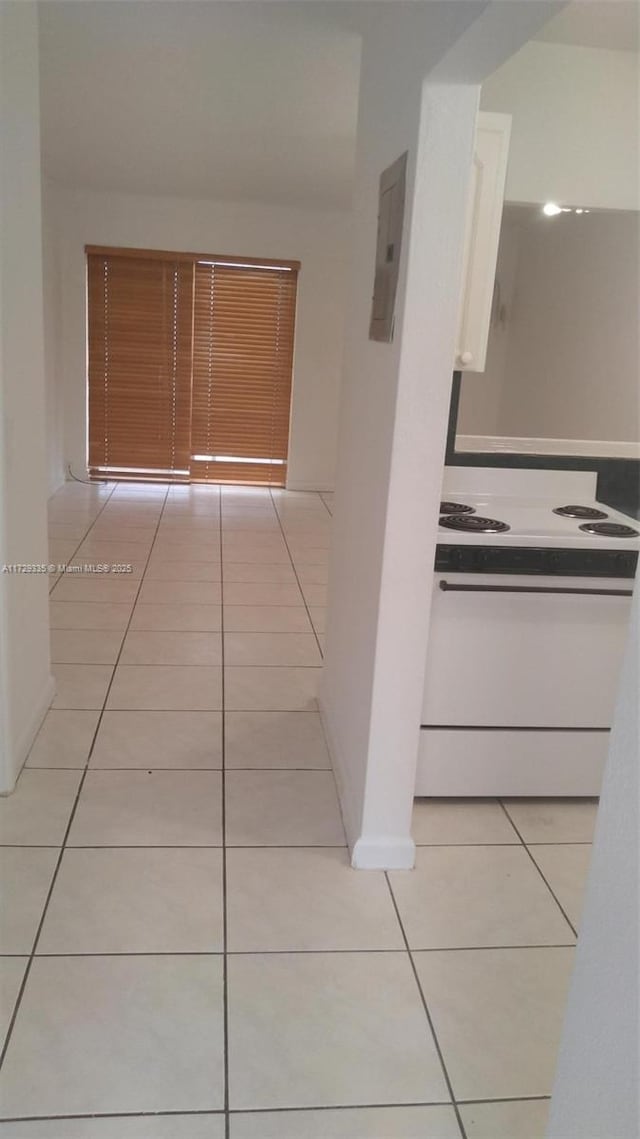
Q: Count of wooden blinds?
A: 2